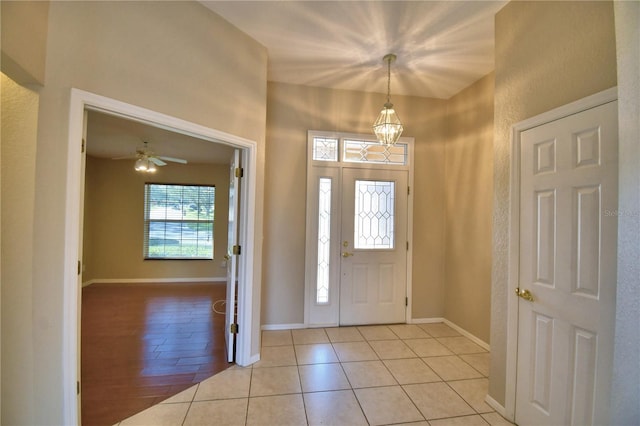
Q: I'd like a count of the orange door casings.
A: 0